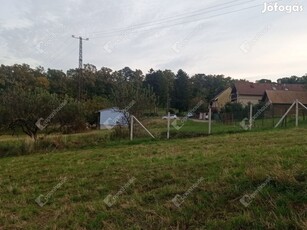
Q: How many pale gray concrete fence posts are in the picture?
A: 5